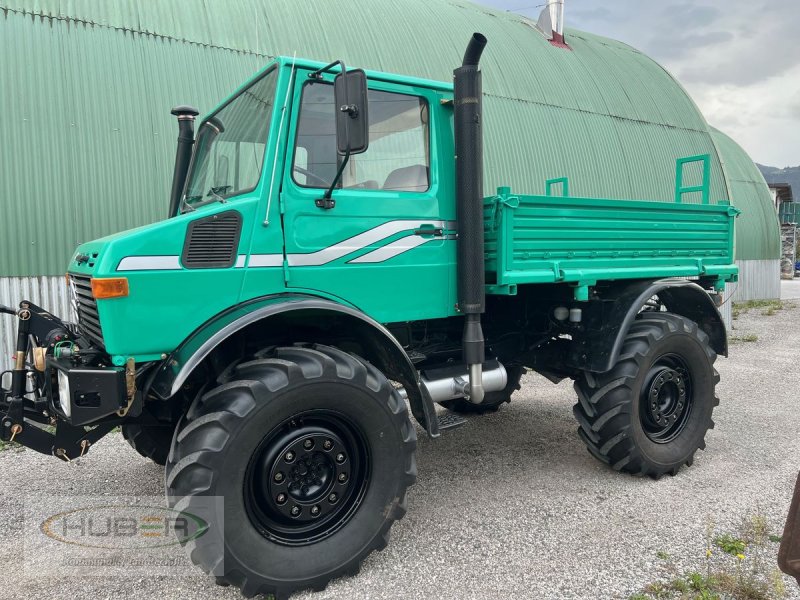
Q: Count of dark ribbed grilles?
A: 2